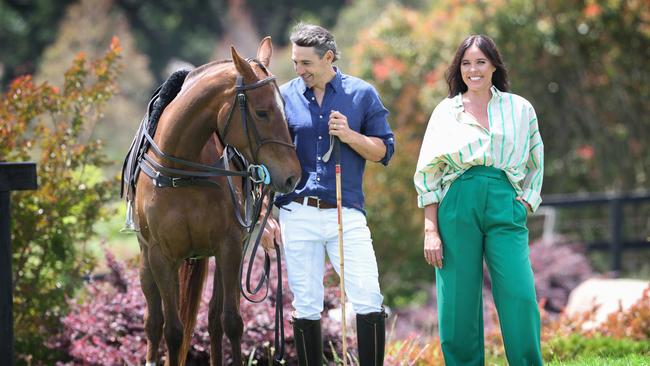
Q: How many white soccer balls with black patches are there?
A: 0